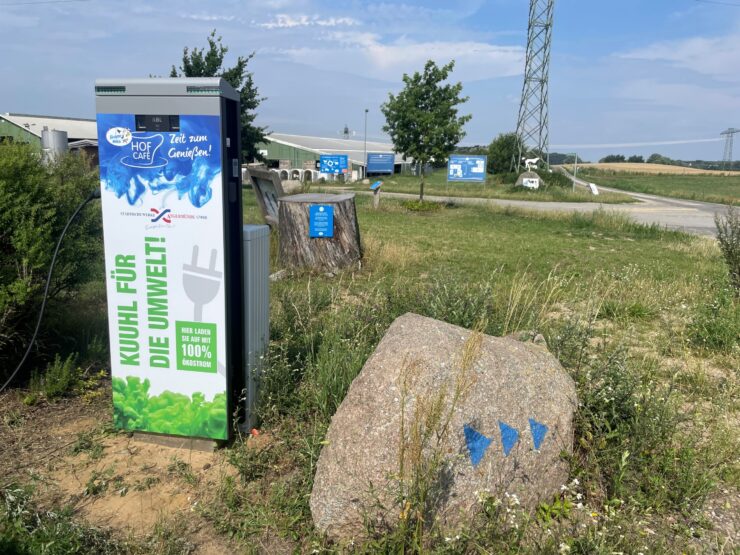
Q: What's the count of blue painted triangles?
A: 3